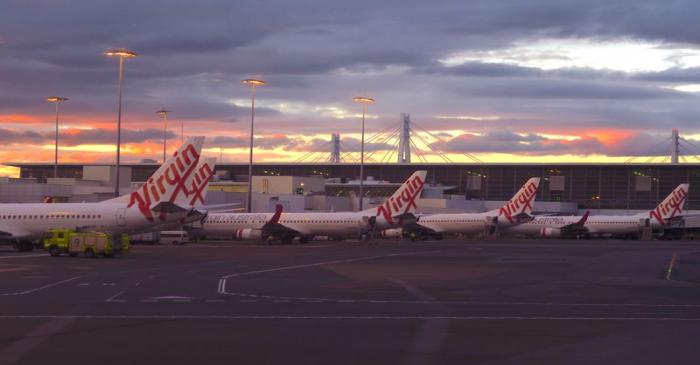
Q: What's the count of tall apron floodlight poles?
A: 5